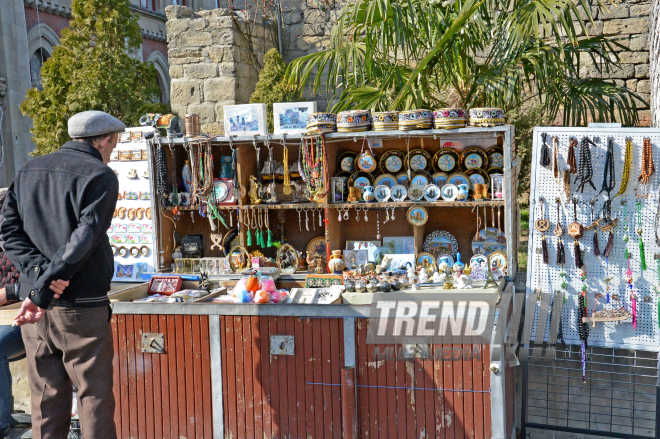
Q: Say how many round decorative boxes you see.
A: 6